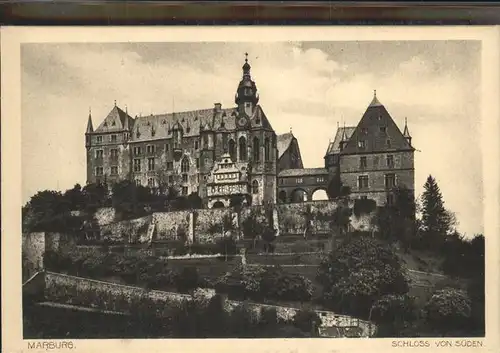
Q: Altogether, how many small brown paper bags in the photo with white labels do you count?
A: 0